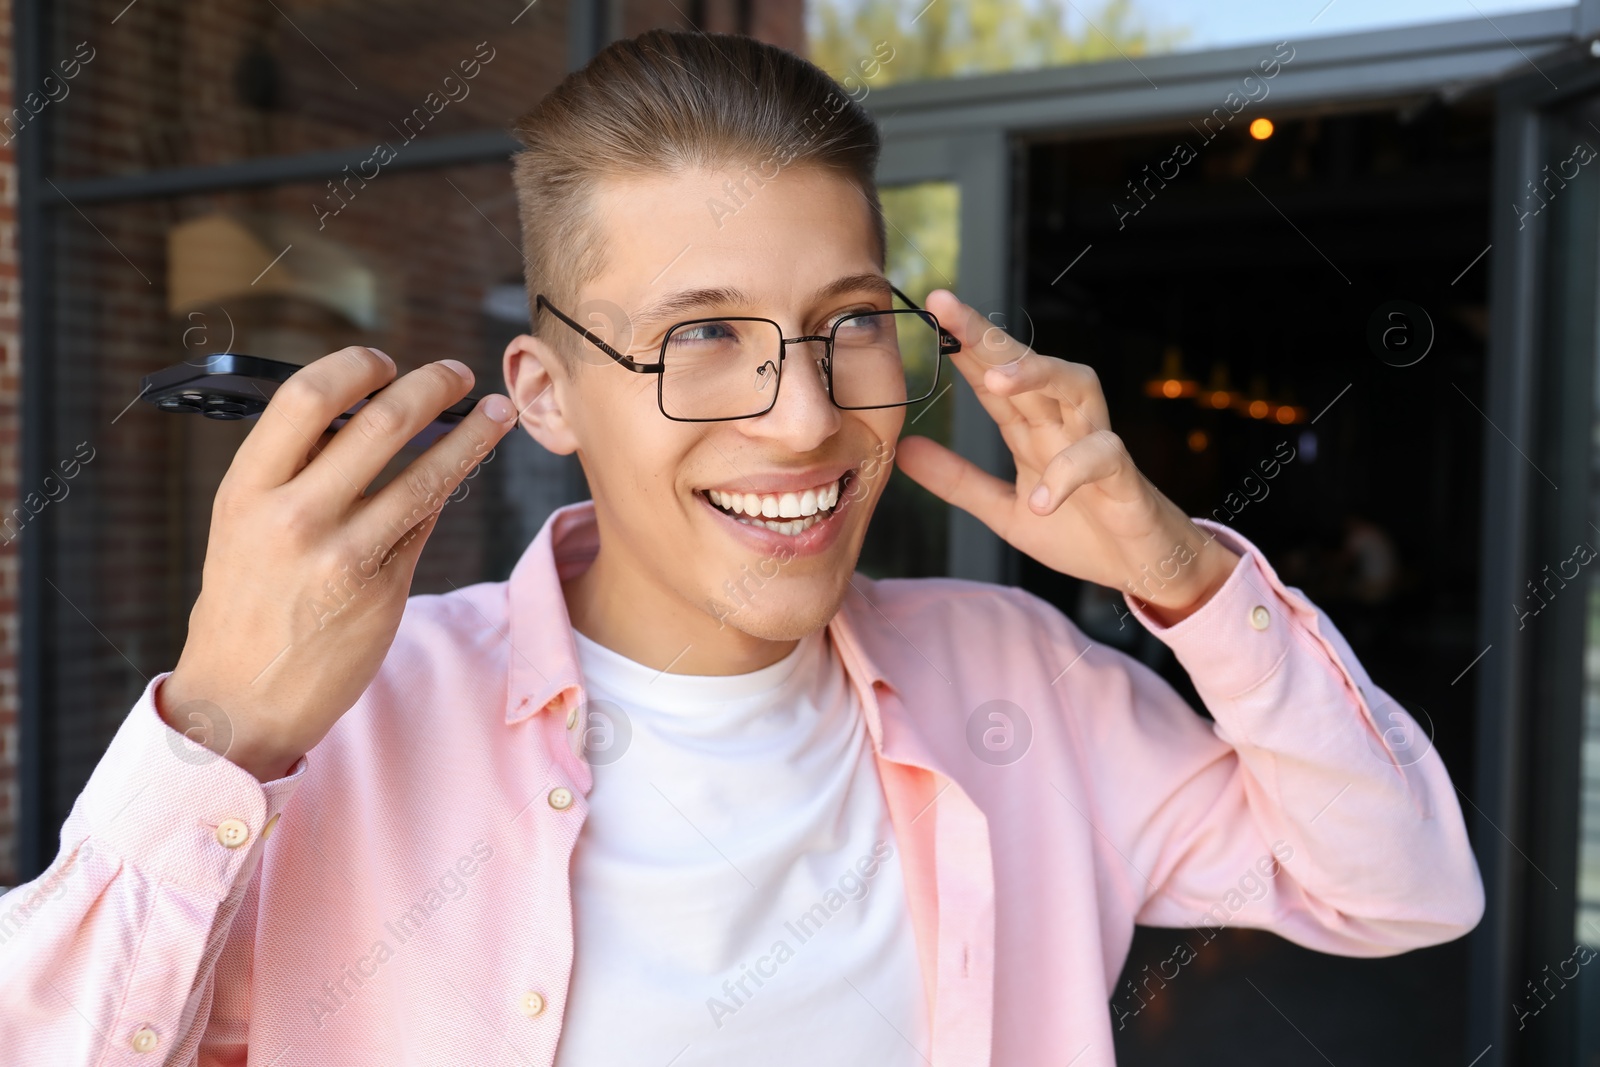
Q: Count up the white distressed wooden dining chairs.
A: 0